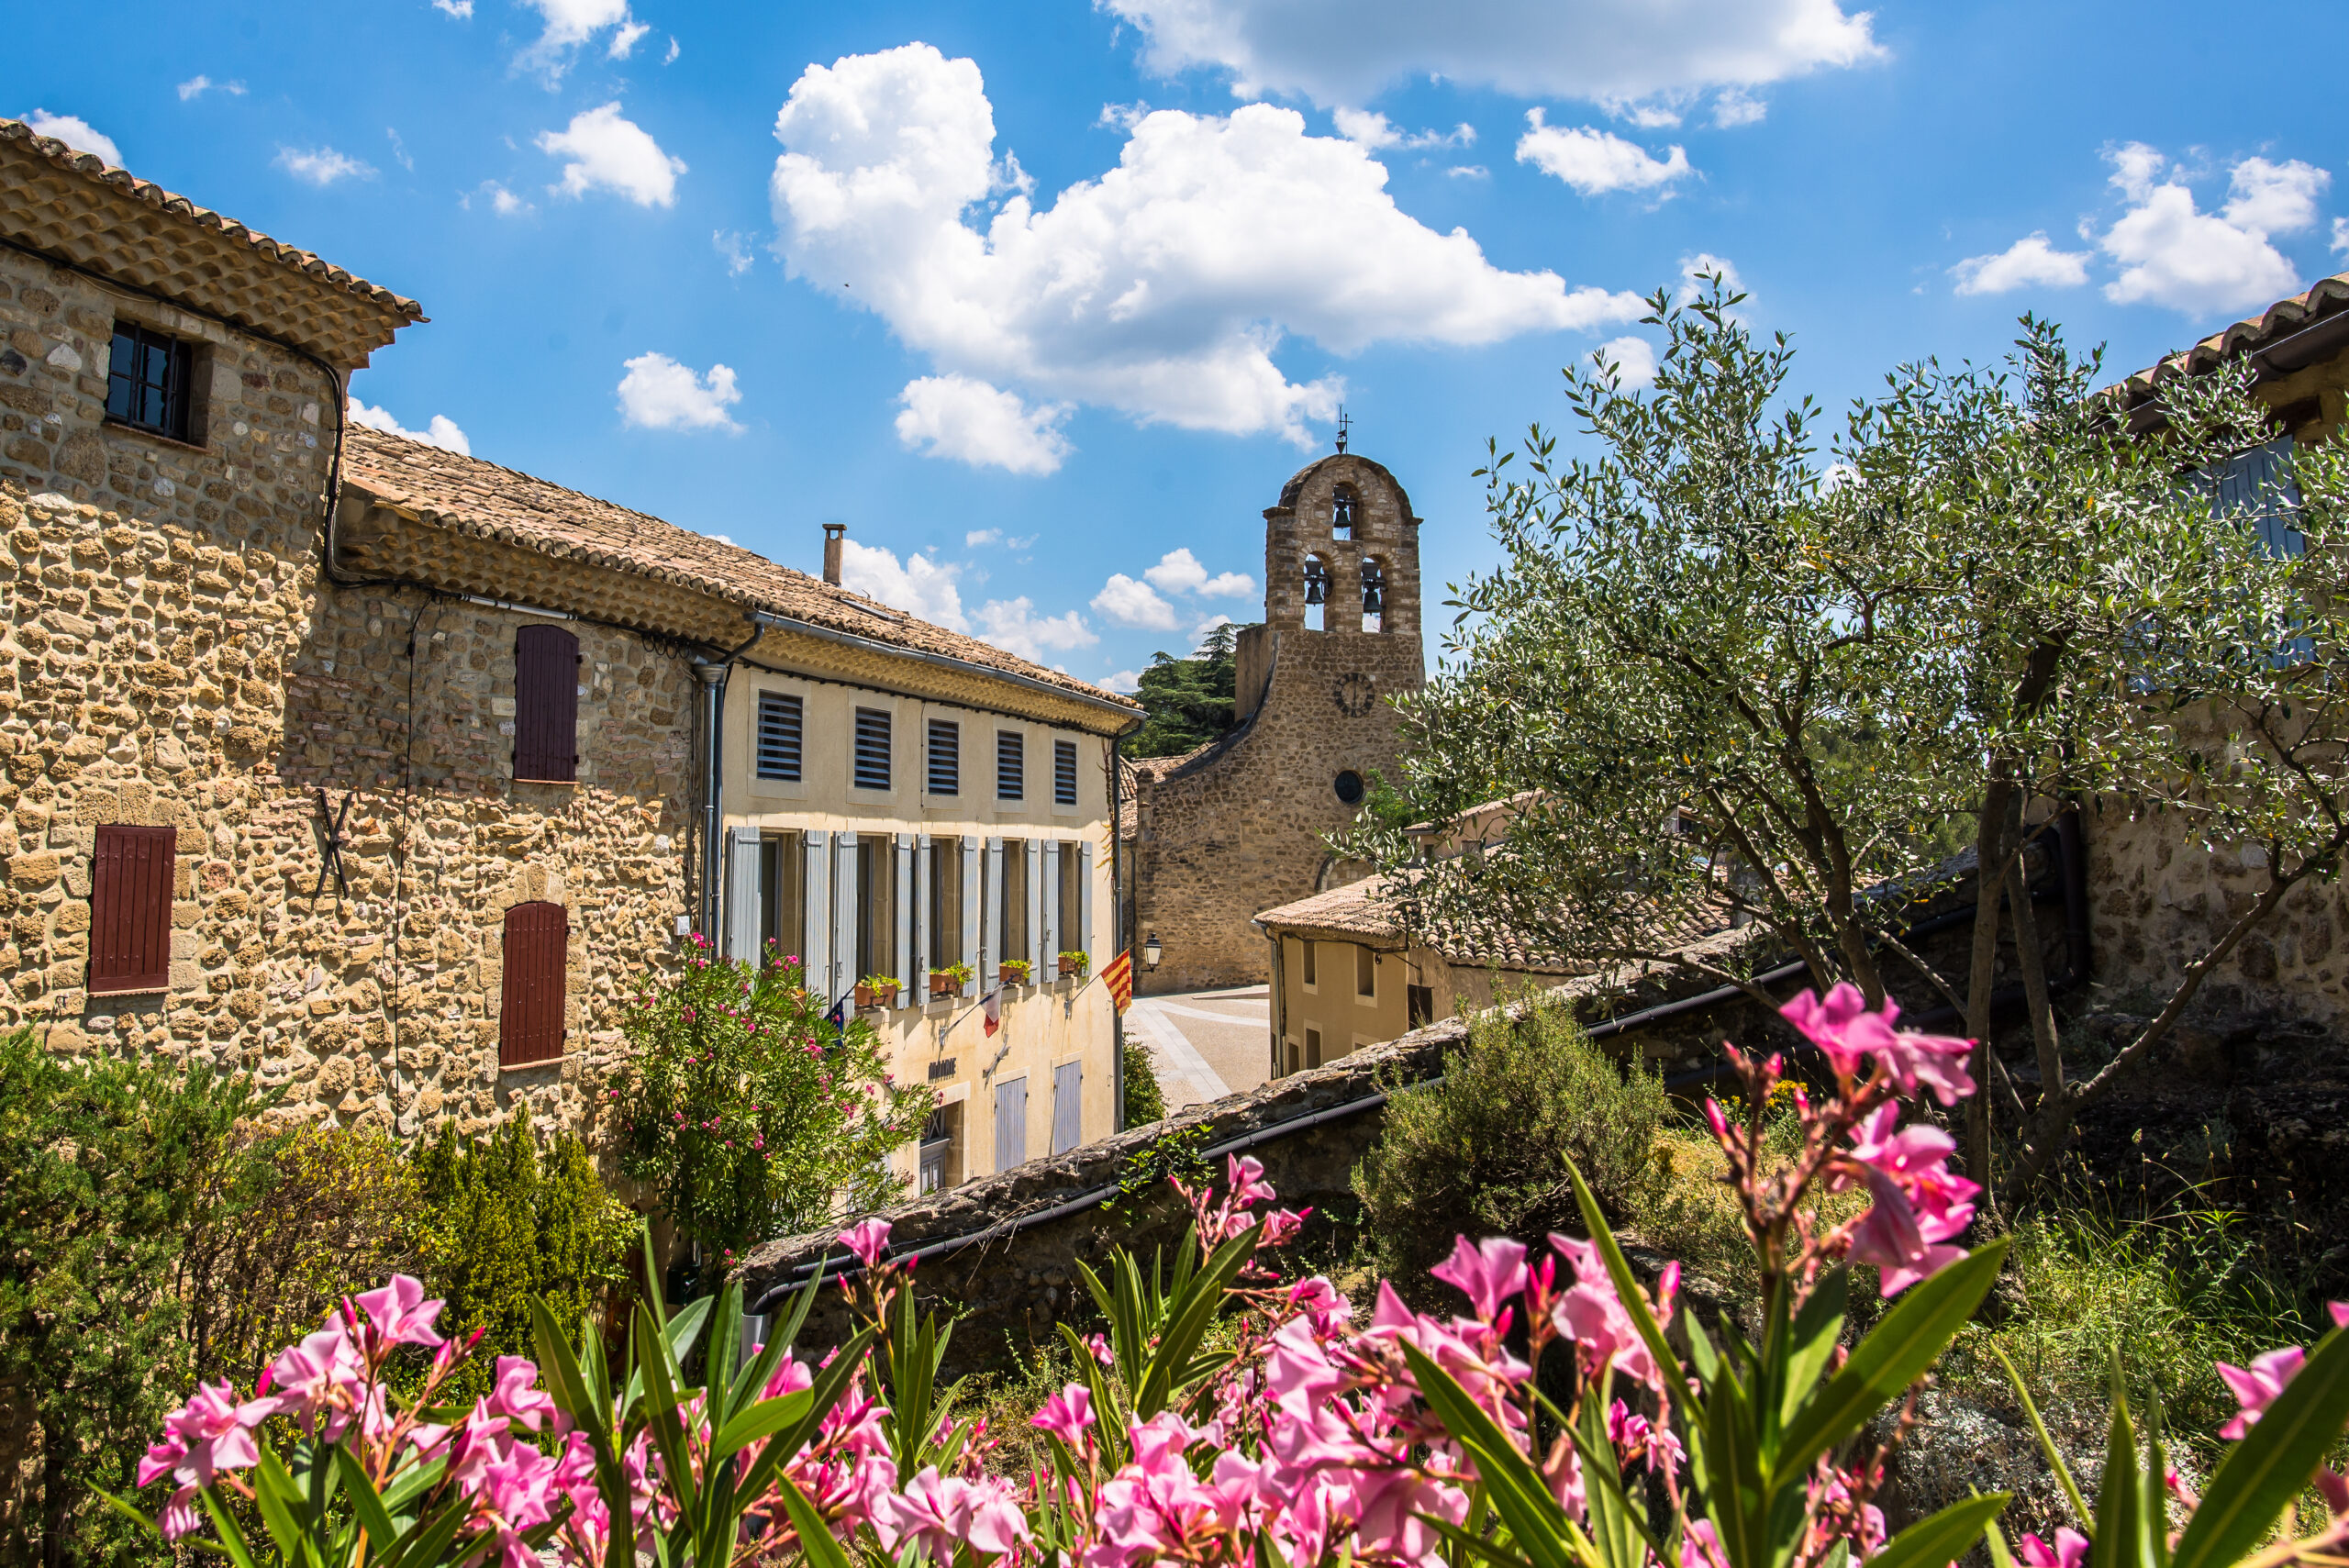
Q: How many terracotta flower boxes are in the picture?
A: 4